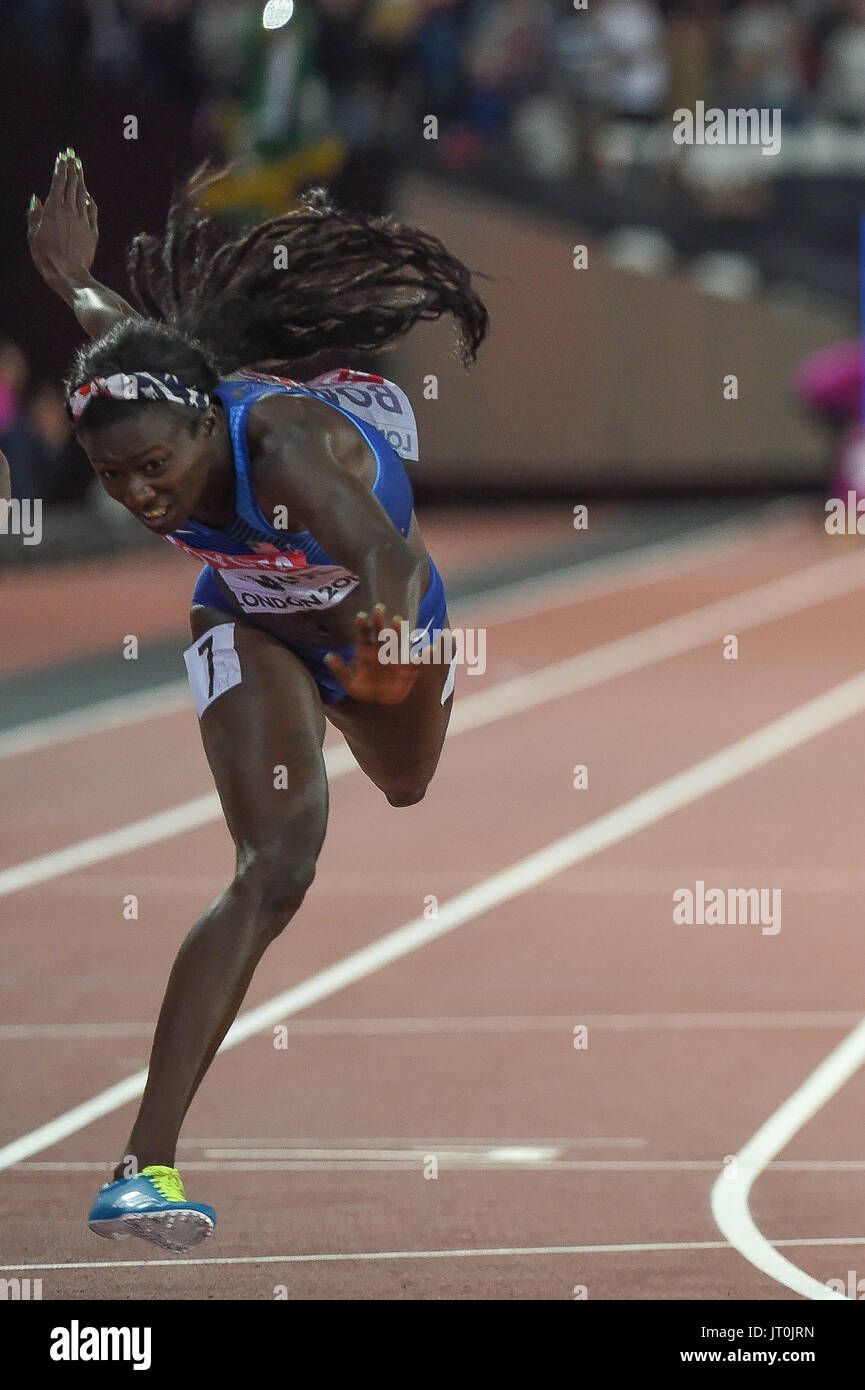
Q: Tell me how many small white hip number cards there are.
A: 2